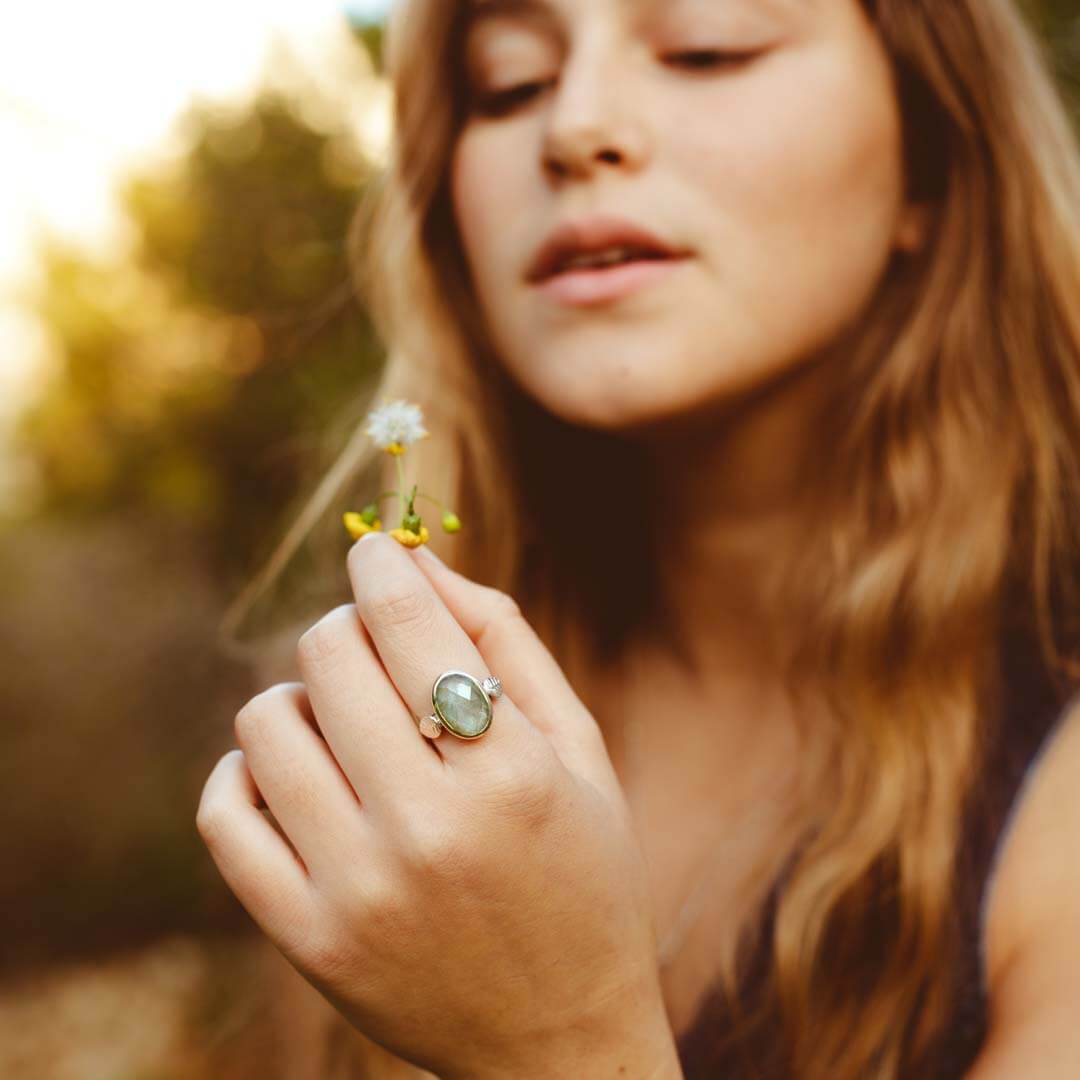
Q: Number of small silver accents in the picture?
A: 2